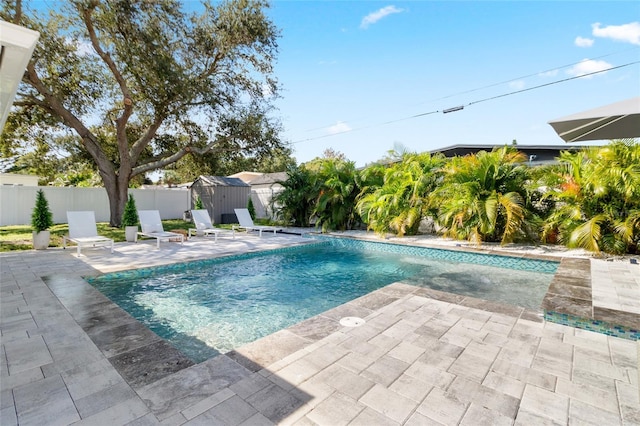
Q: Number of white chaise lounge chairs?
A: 4